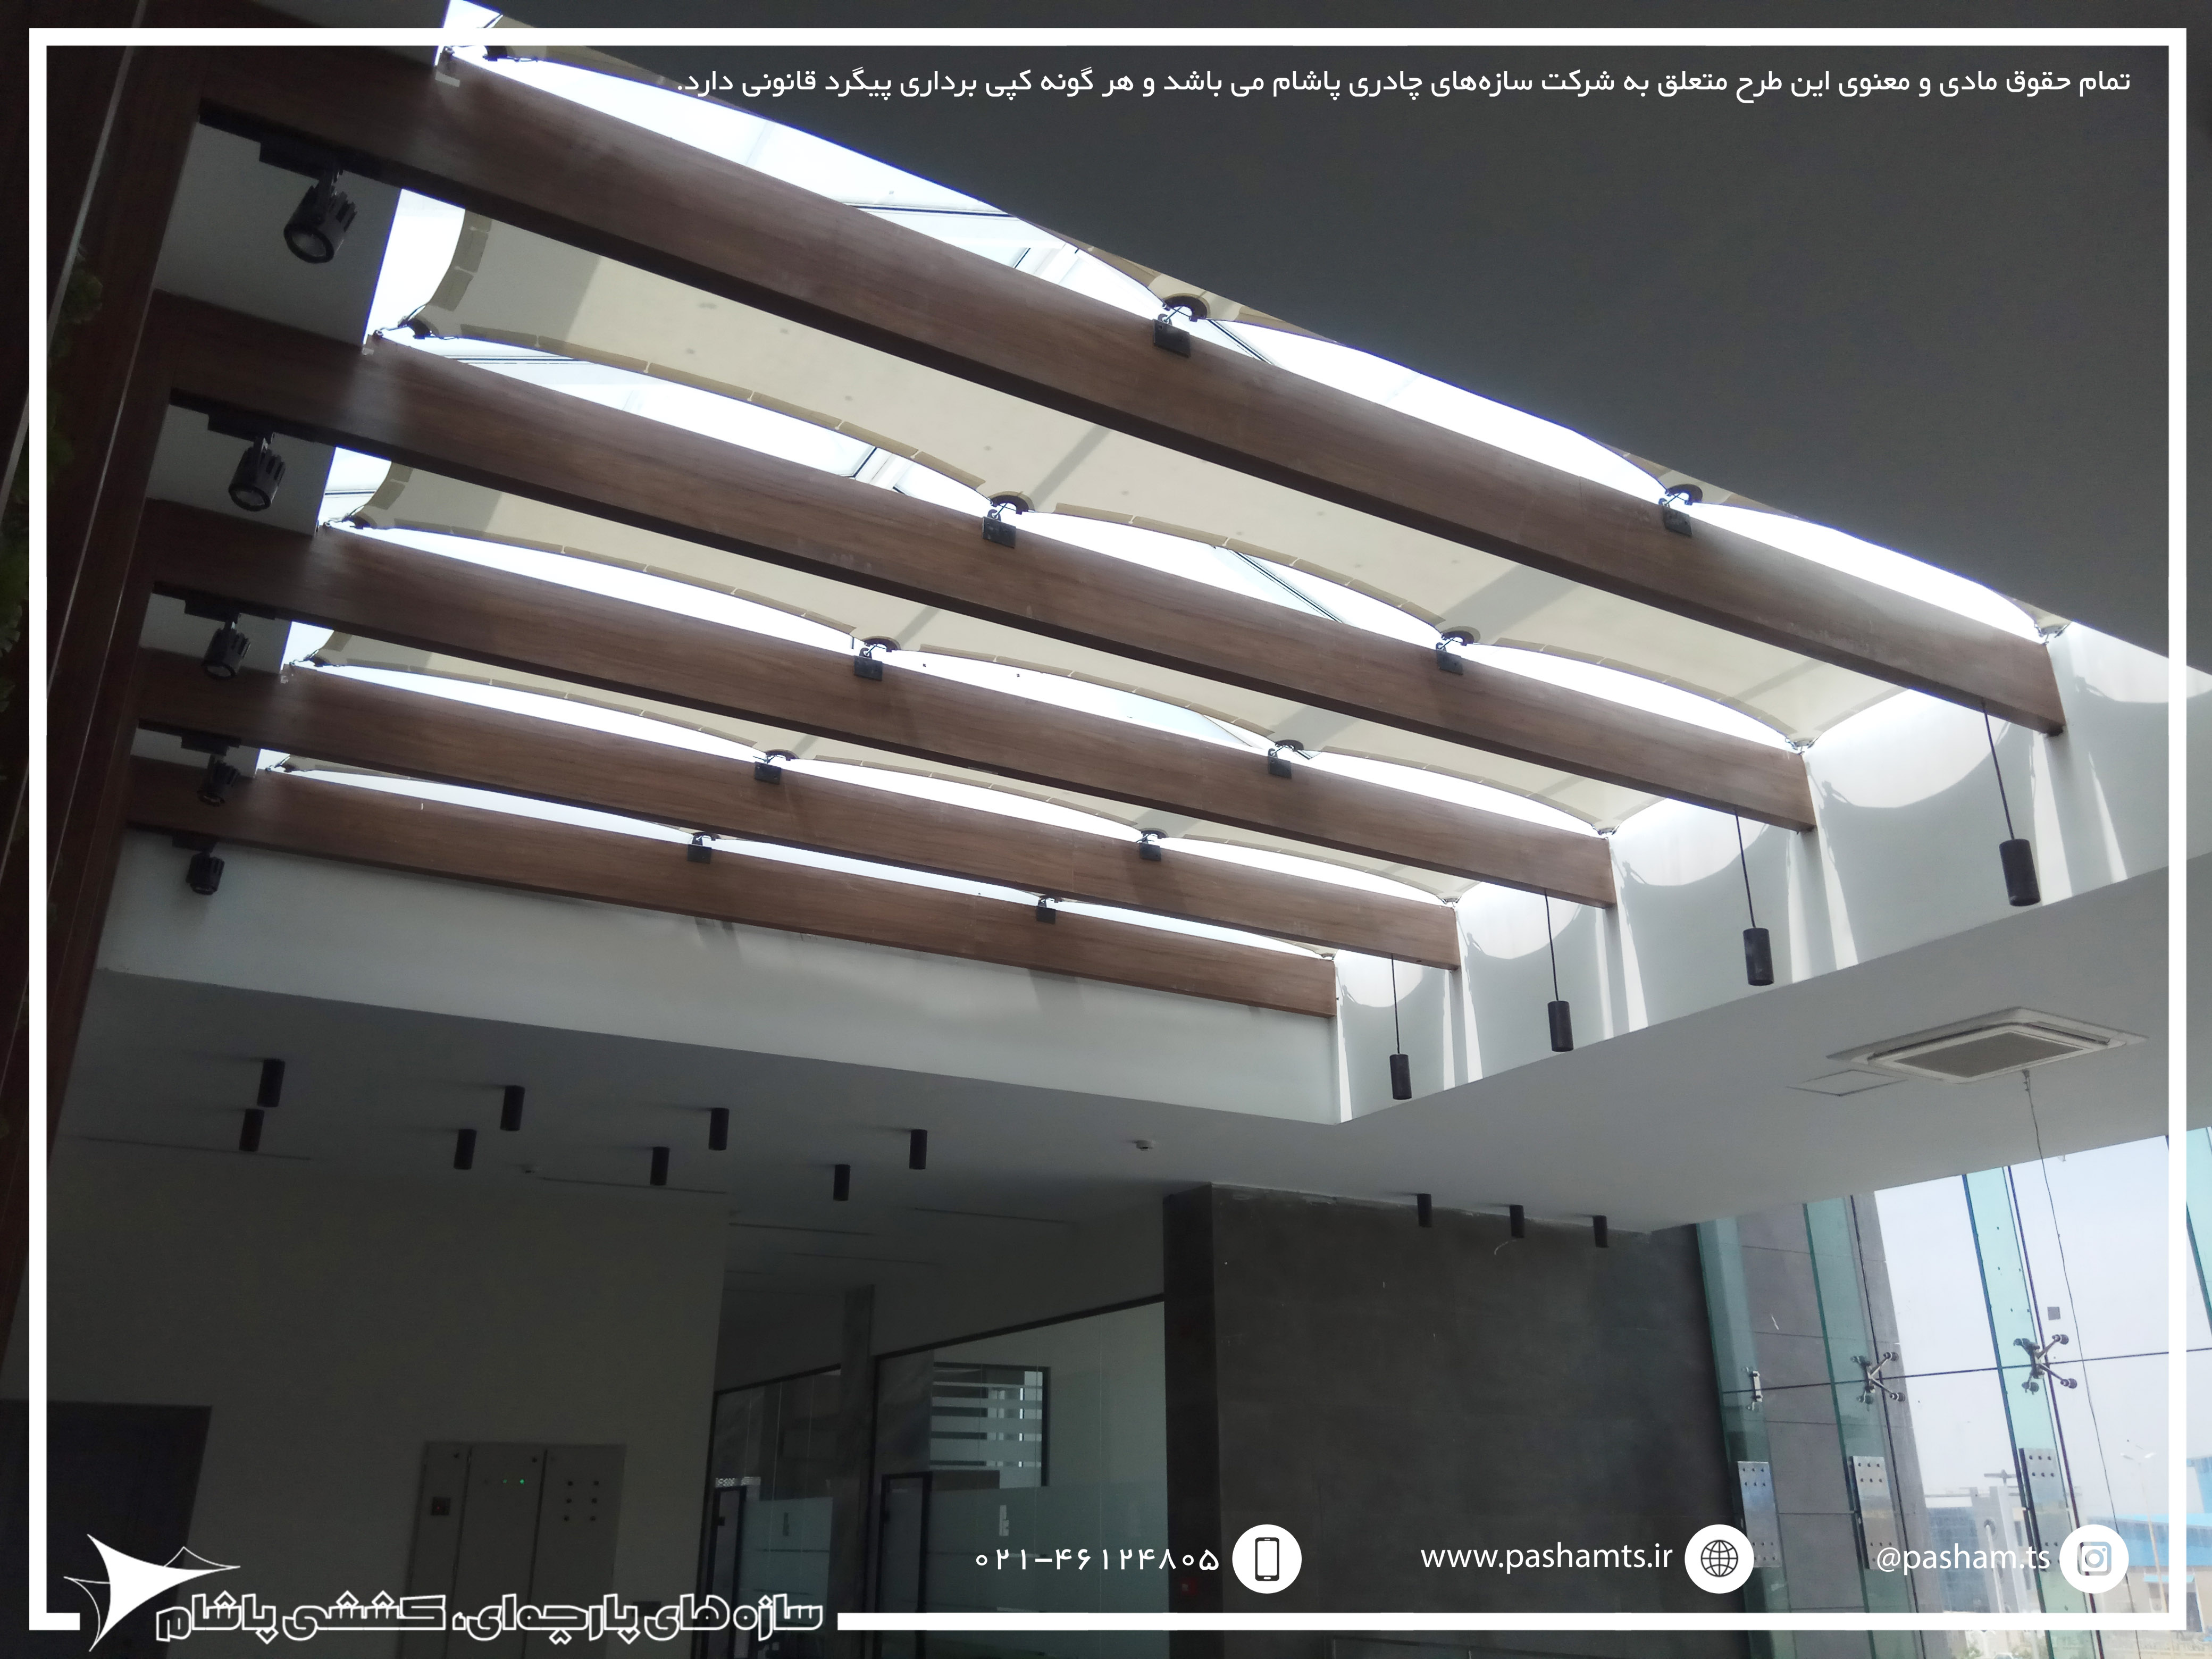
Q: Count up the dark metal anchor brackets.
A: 10